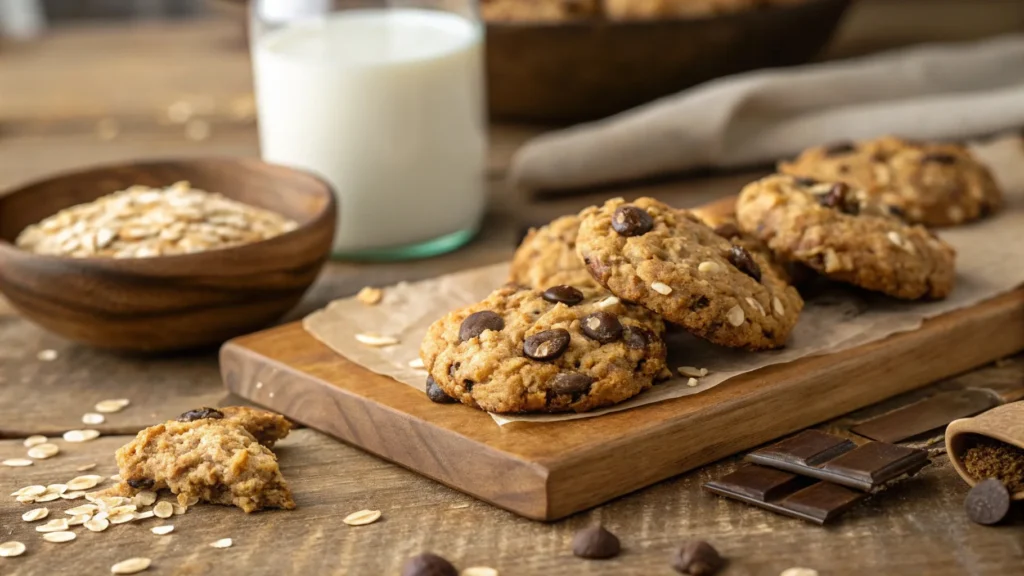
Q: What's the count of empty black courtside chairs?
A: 0